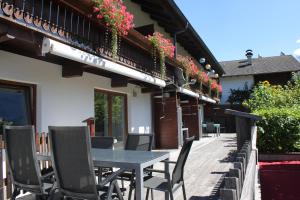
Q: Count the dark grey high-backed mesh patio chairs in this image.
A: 5